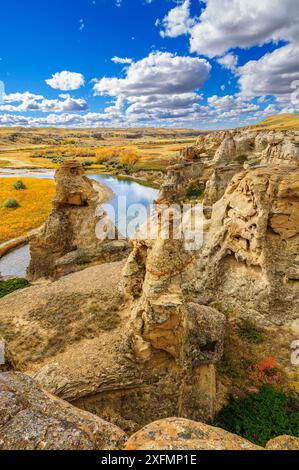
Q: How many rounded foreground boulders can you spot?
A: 3